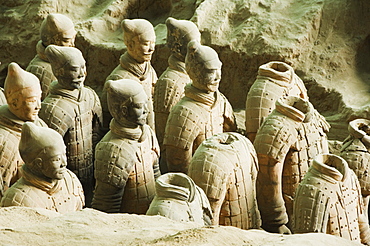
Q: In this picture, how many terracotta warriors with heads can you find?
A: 8